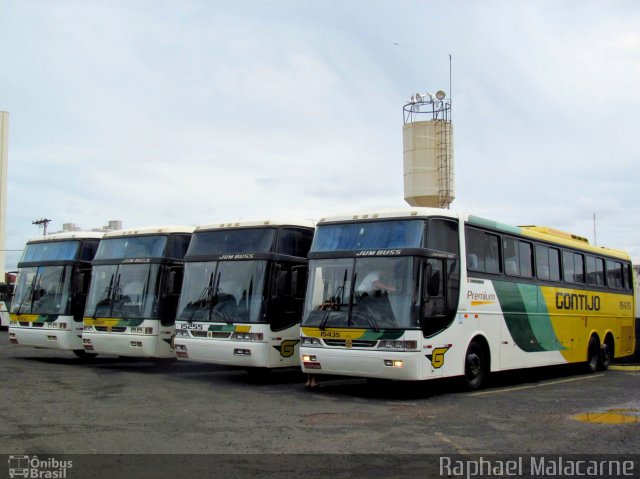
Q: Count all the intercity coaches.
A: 4